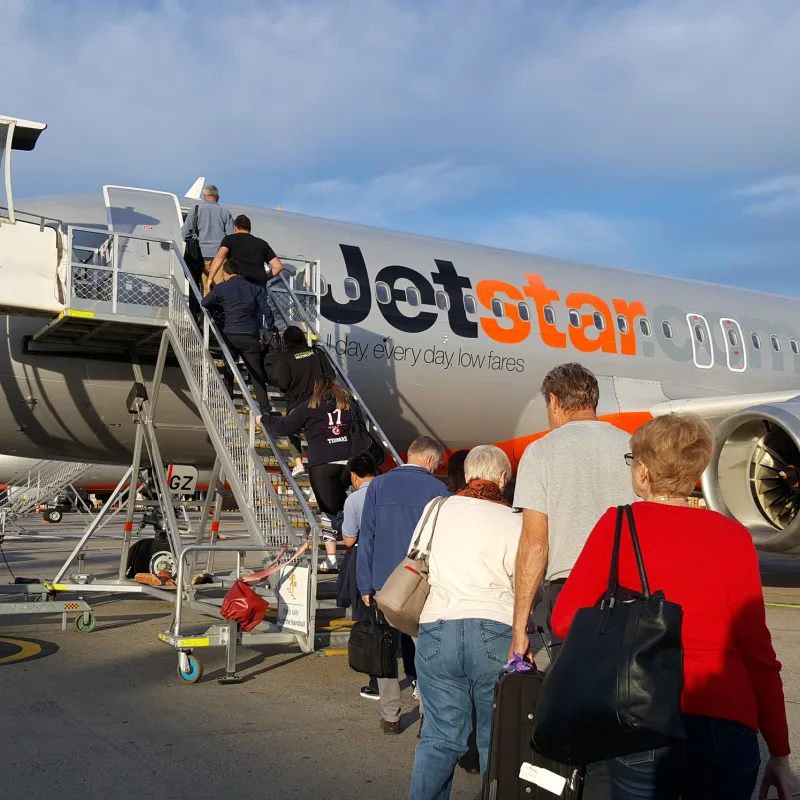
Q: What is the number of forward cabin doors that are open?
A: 1